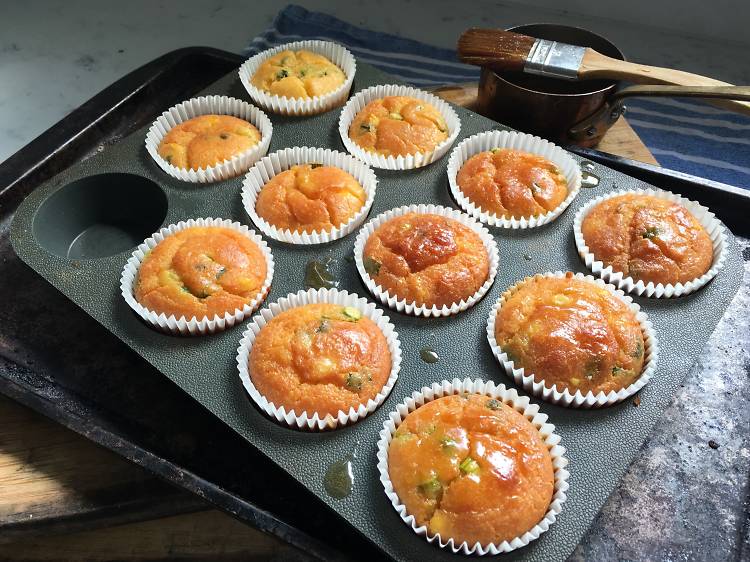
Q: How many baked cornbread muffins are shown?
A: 11